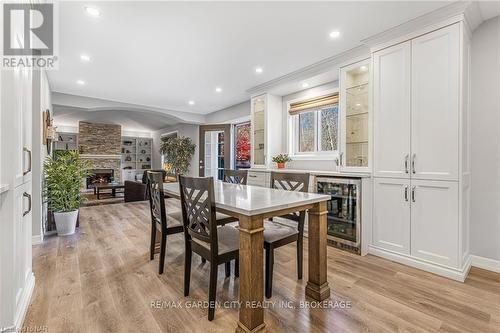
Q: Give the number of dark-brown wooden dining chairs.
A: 4